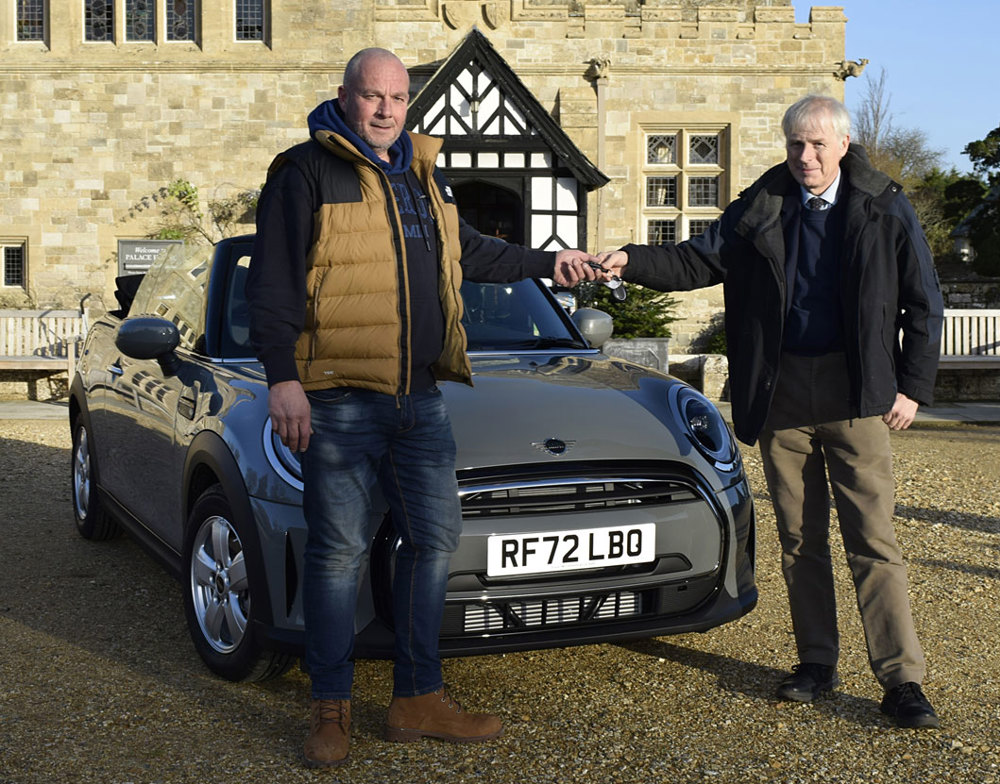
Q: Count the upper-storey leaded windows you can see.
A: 5